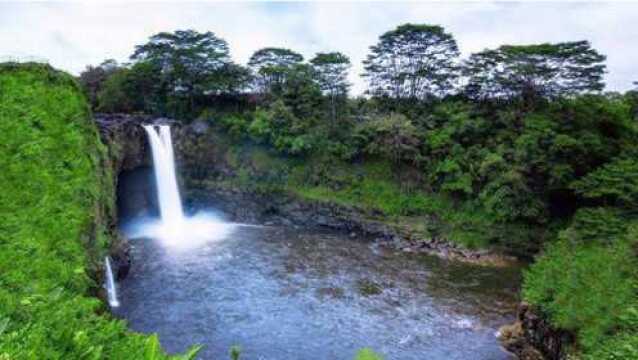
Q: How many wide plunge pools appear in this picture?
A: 1